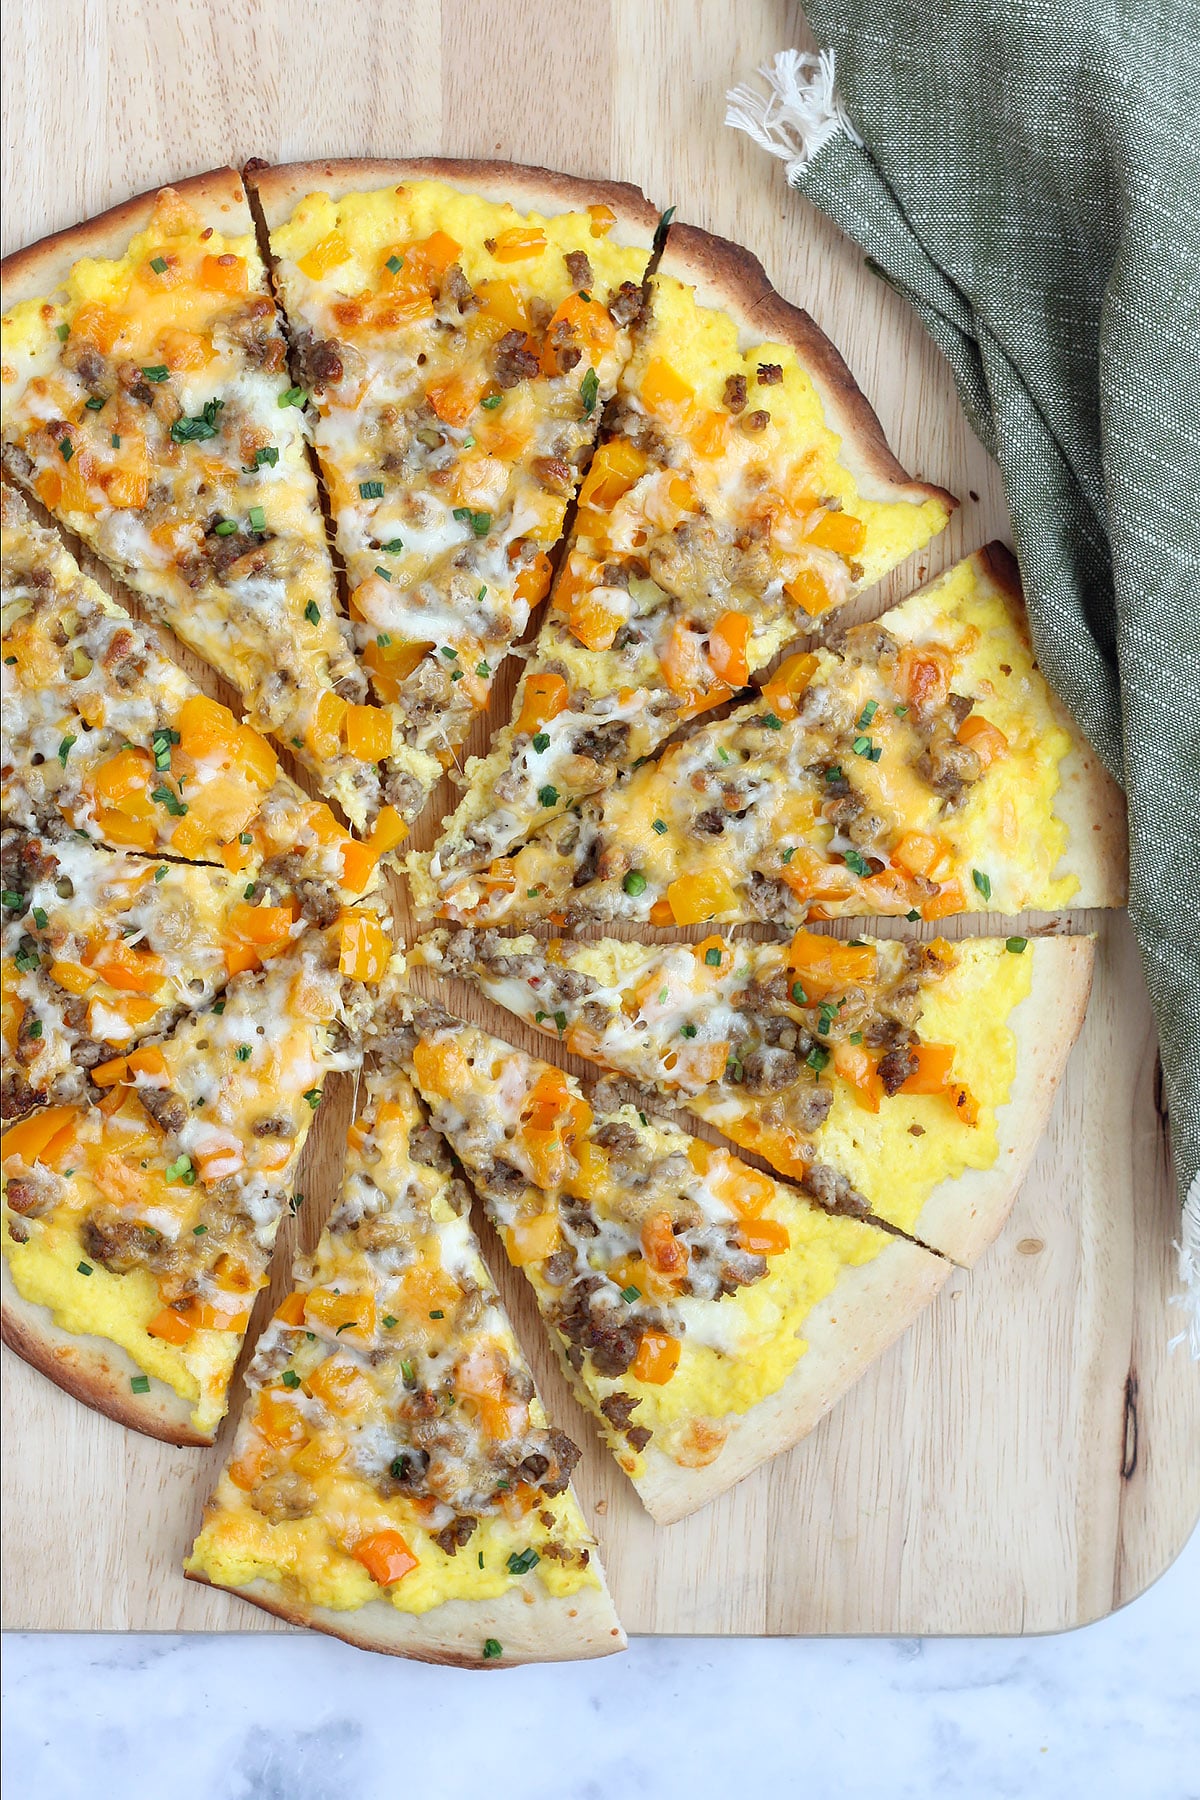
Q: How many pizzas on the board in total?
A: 1